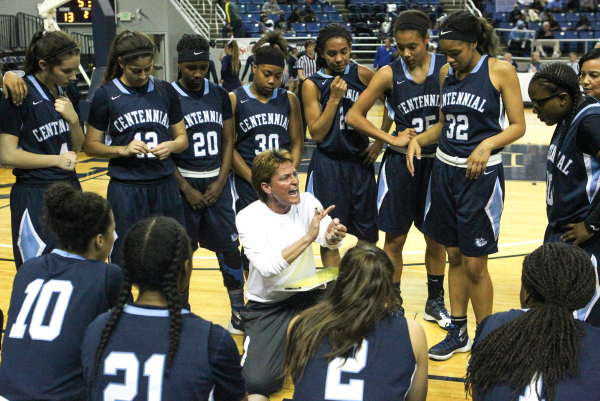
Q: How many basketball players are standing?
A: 8